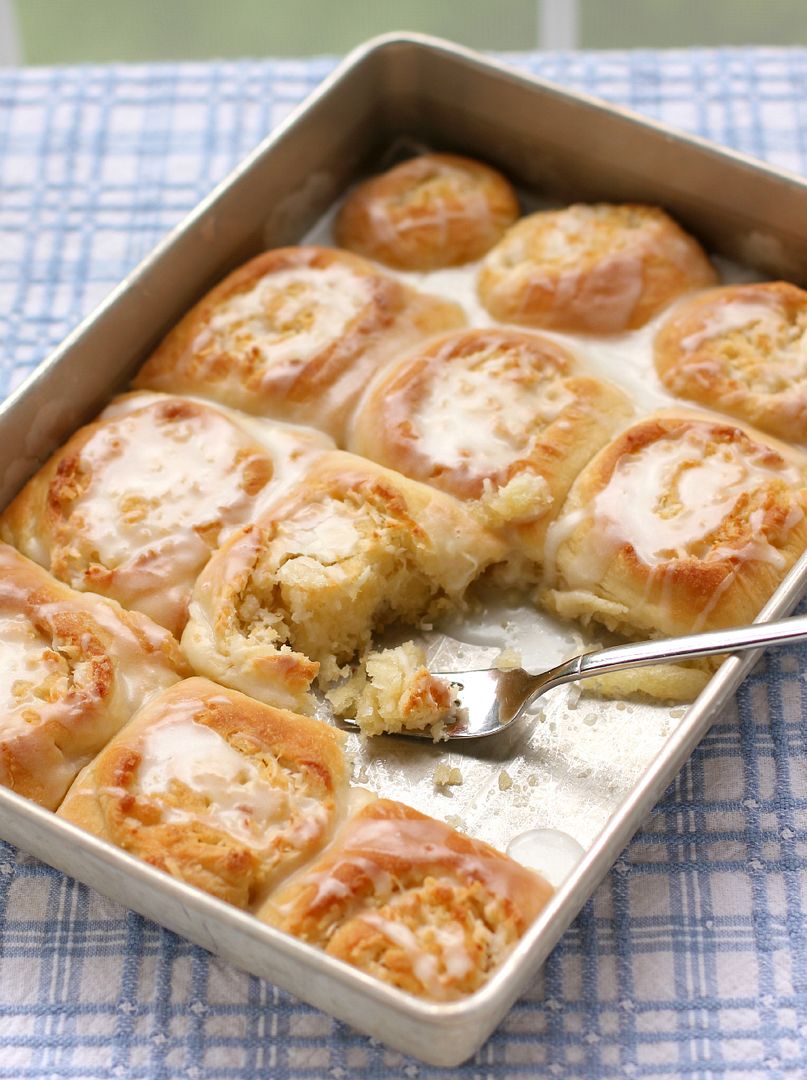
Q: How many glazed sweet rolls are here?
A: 11